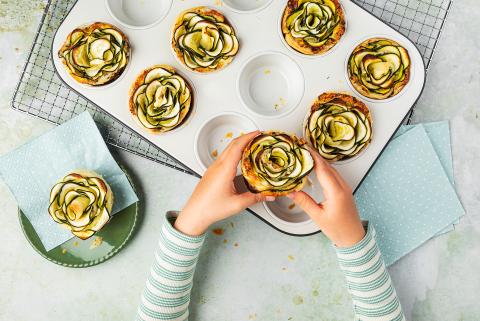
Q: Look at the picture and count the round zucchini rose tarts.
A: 8